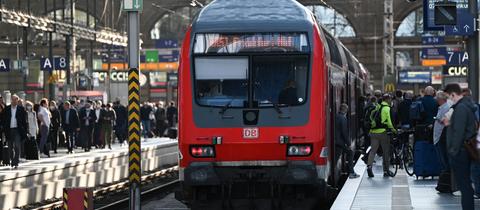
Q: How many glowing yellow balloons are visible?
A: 0